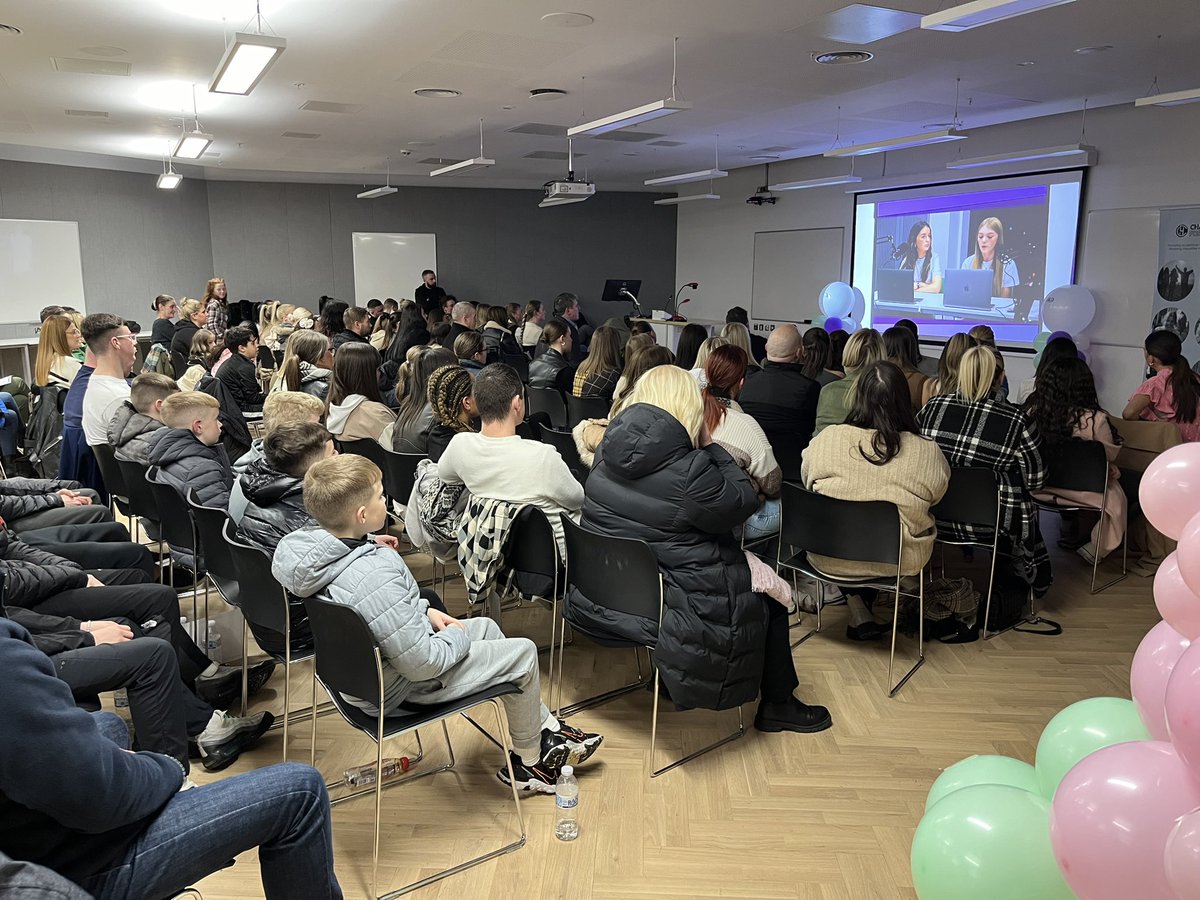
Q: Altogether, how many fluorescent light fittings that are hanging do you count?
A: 14